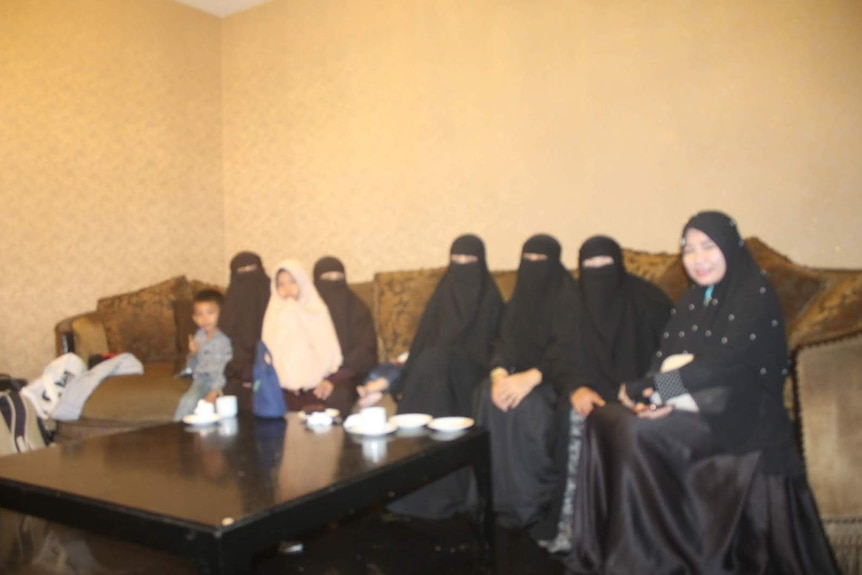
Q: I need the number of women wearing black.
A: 6